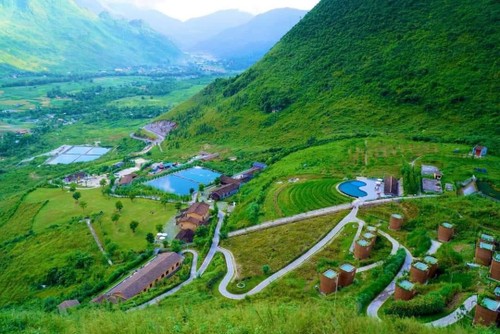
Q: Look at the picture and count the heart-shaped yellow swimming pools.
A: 0